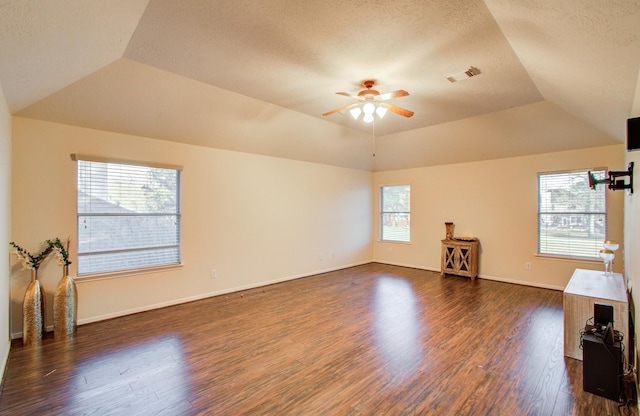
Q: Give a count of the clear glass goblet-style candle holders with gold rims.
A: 2